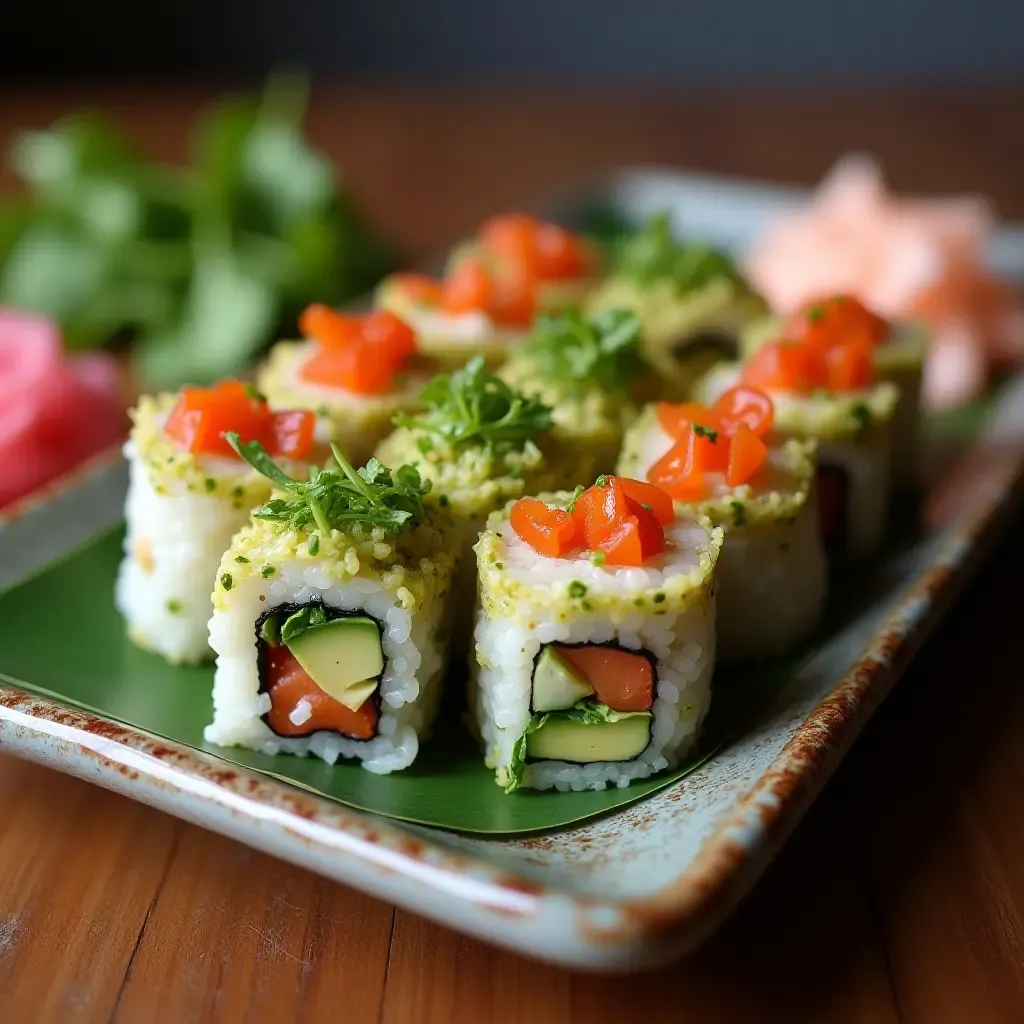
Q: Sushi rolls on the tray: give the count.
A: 12